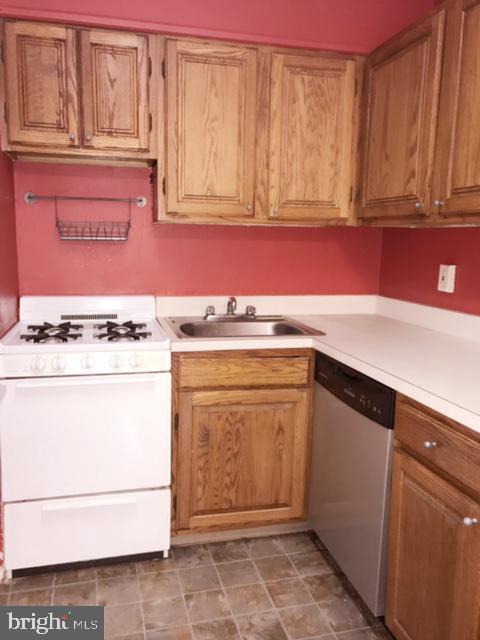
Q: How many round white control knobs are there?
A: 5